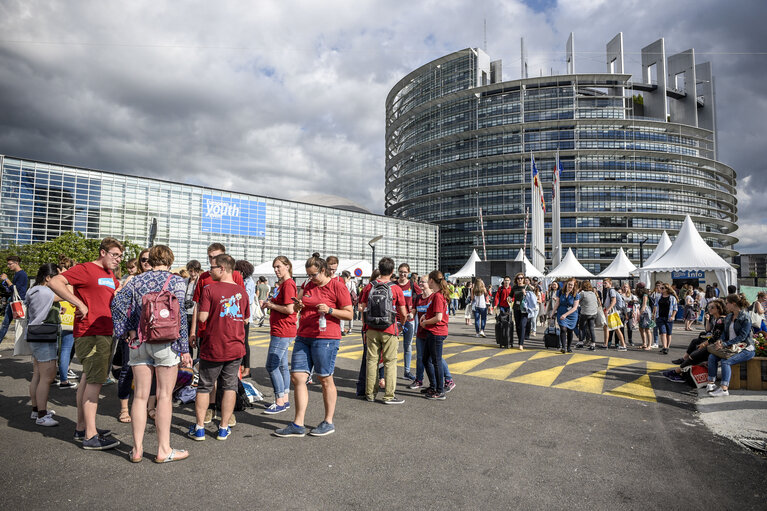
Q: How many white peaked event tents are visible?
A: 6